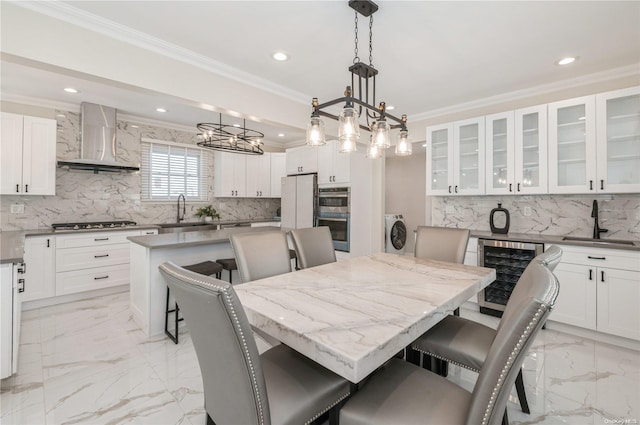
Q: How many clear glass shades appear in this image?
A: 6